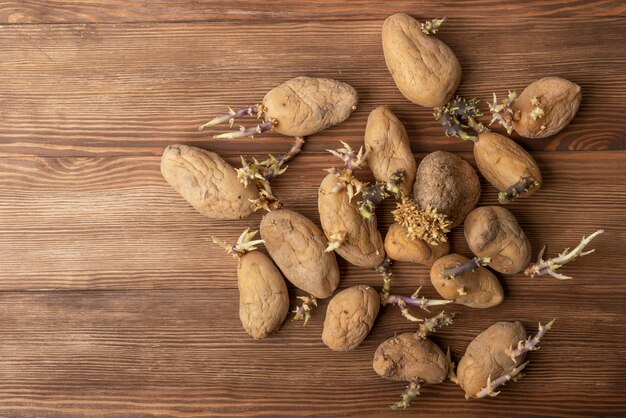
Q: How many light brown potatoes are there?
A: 15